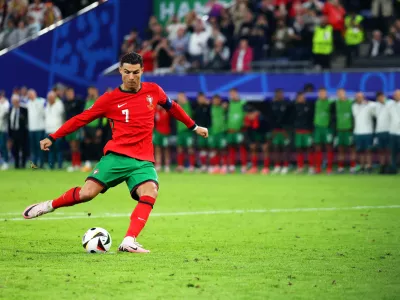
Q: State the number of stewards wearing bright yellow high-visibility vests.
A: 2